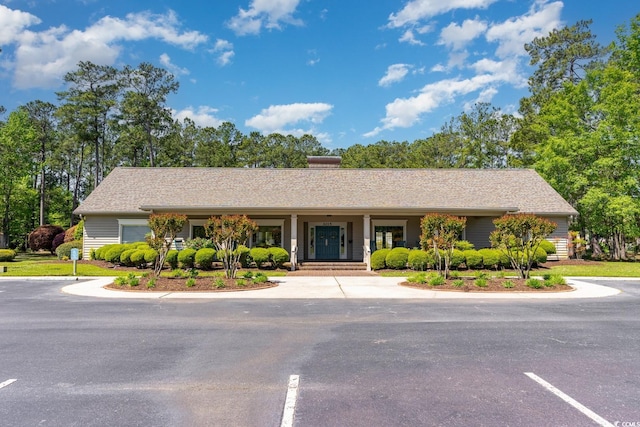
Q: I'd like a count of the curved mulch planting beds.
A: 2